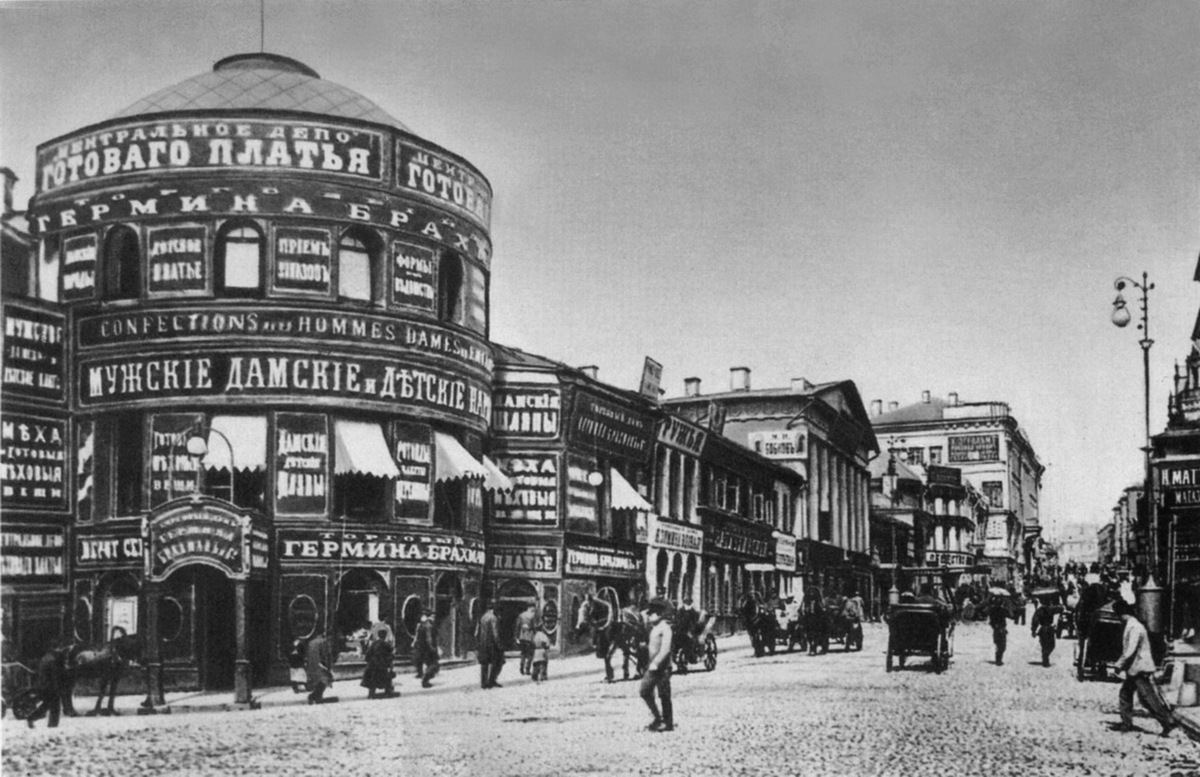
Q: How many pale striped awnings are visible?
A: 5